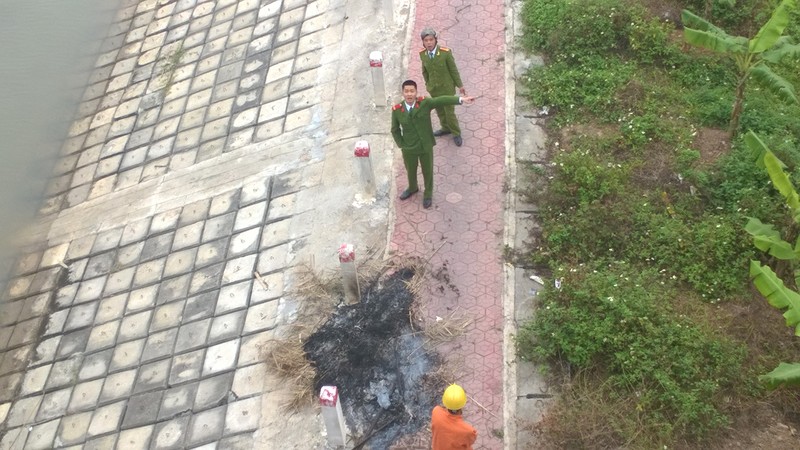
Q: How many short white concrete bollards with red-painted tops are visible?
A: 4